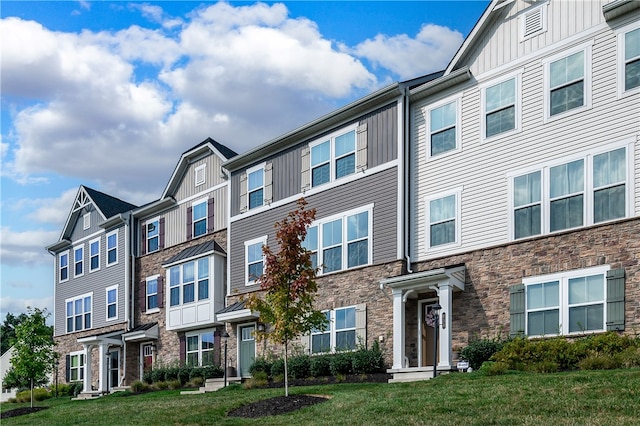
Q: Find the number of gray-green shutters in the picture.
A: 2